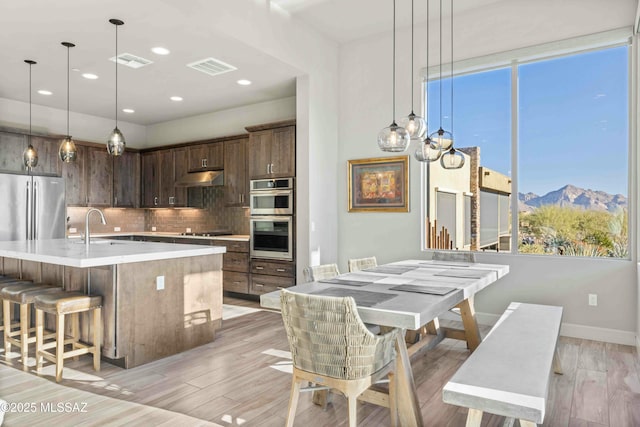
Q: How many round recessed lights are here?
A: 6